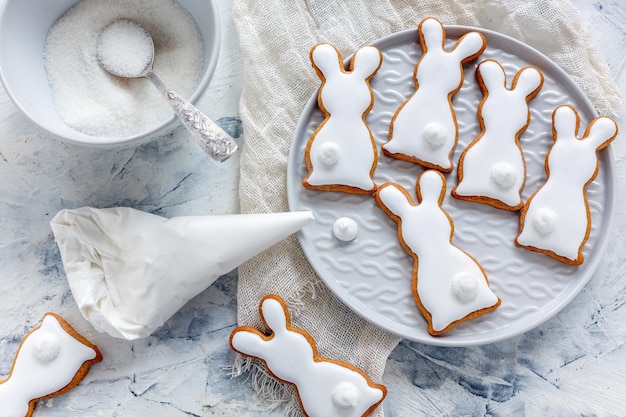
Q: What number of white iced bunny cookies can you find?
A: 7